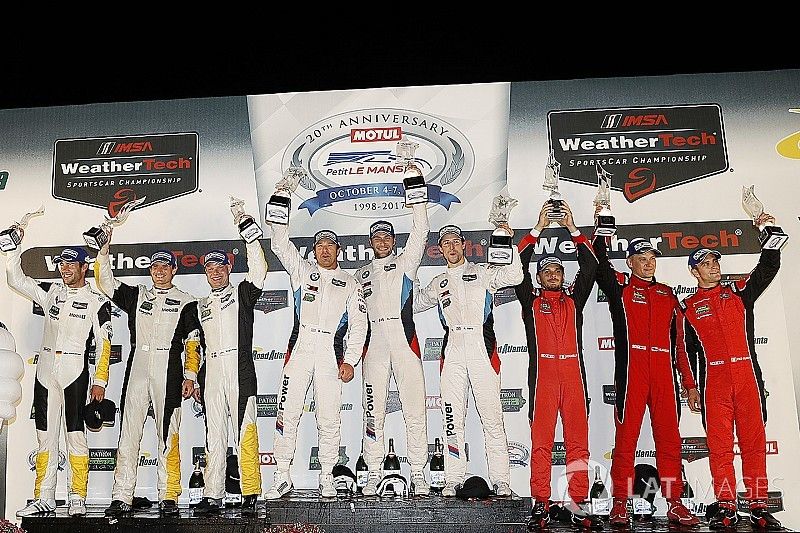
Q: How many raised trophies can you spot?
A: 9